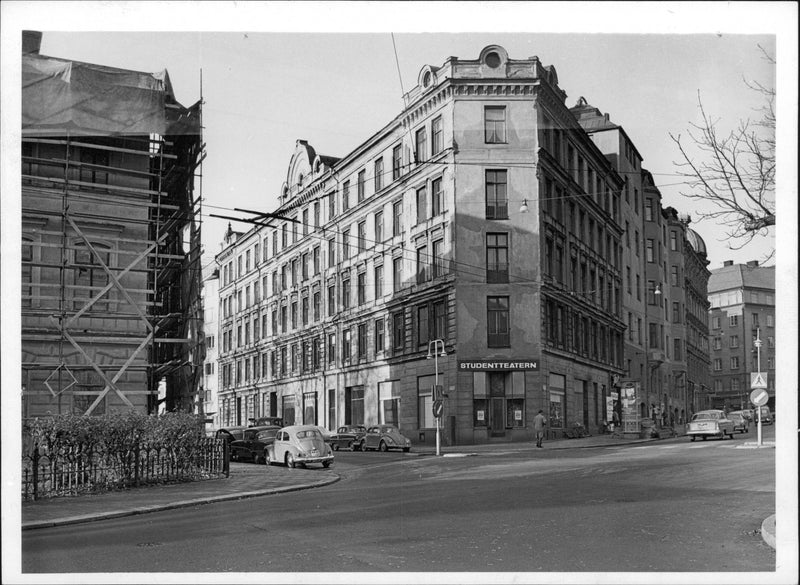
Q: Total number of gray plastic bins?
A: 0